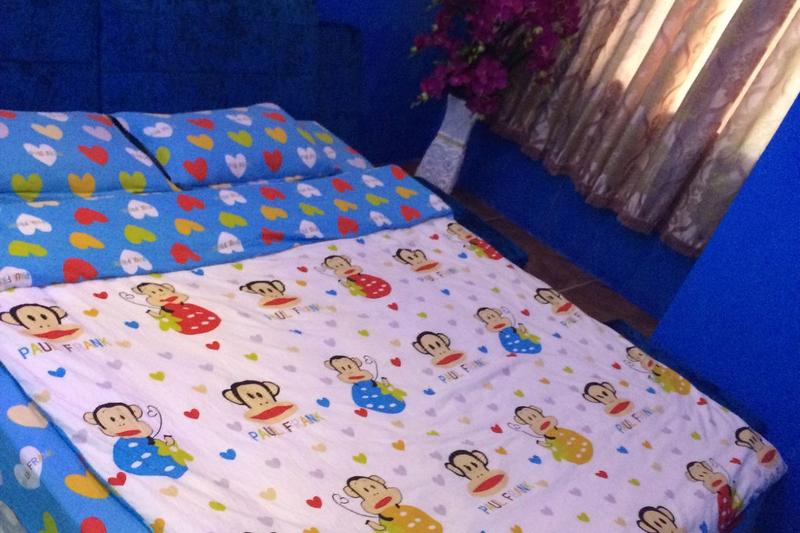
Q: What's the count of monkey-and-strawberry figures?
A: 10